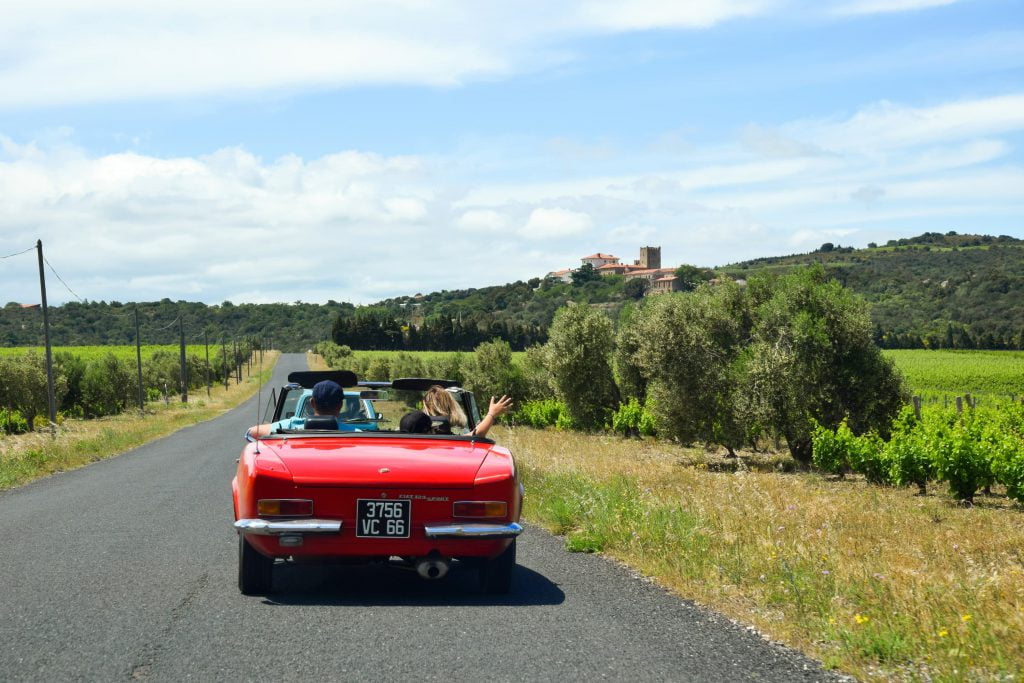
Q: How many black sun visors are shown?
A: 2